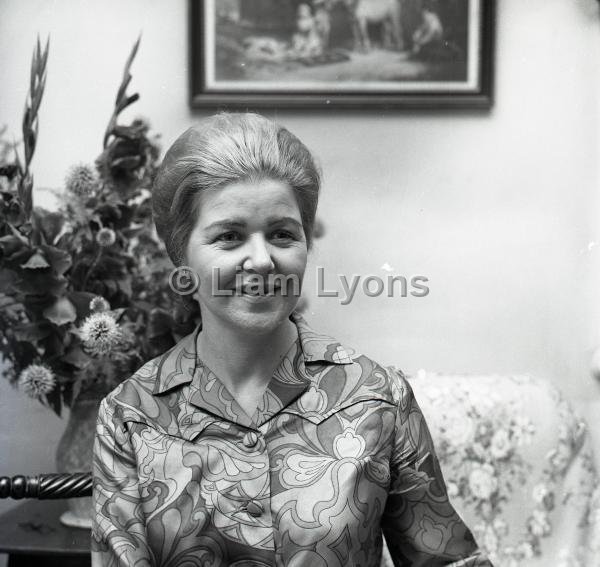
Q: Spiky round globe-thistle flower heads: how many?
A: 5